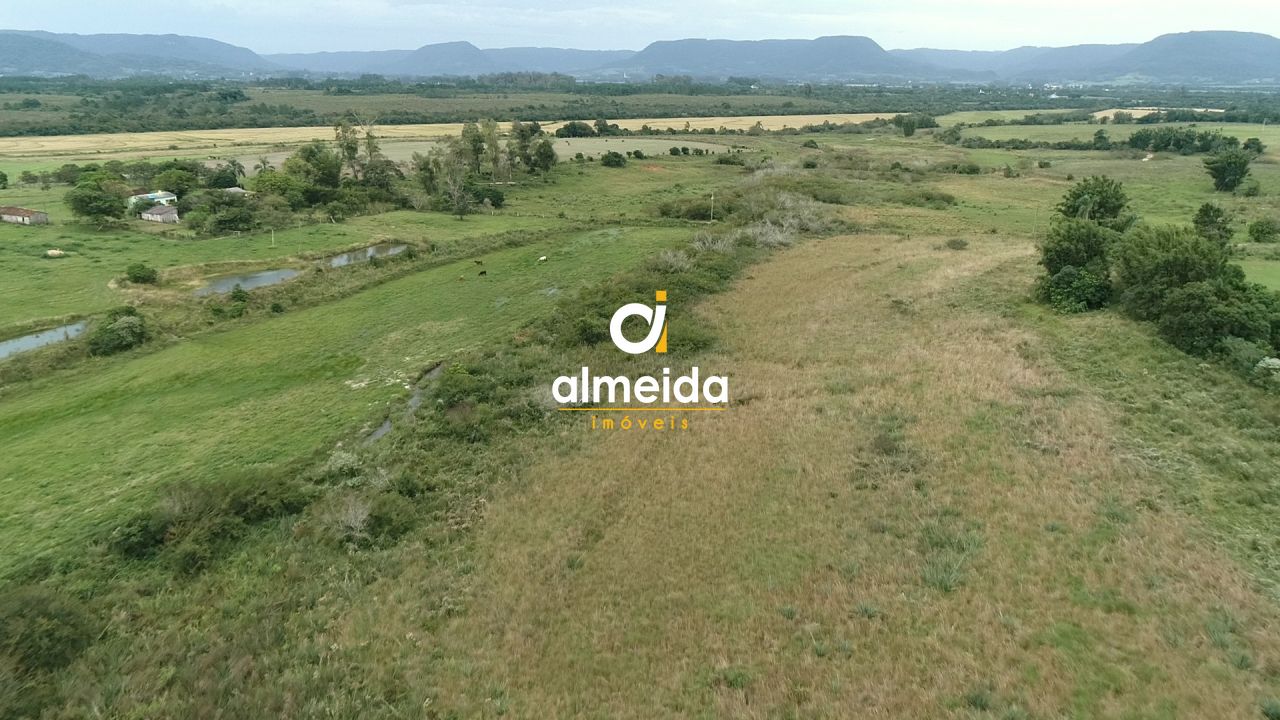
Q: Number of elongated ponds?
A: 3